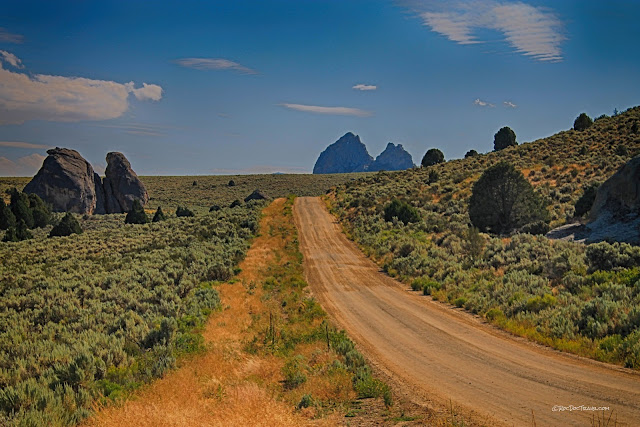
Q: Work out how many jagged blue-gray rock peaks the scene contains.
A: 2